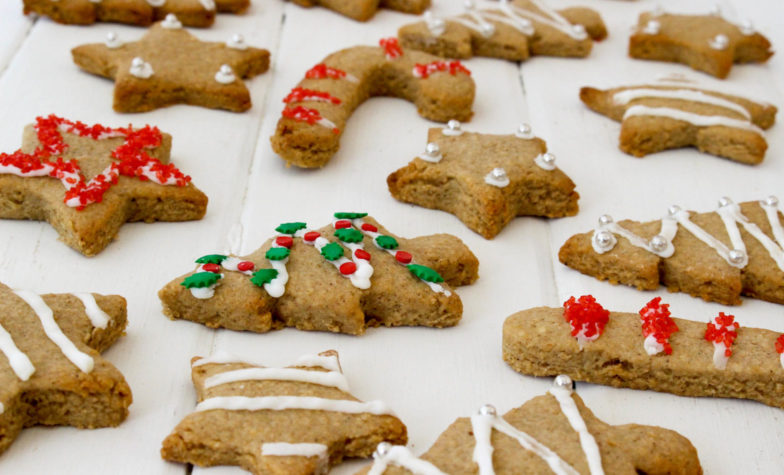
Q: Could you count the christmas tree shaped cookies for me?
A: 5